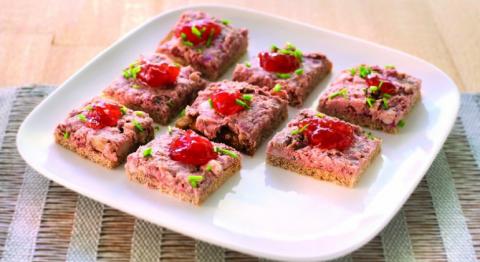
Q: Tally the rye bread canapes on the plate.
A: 8